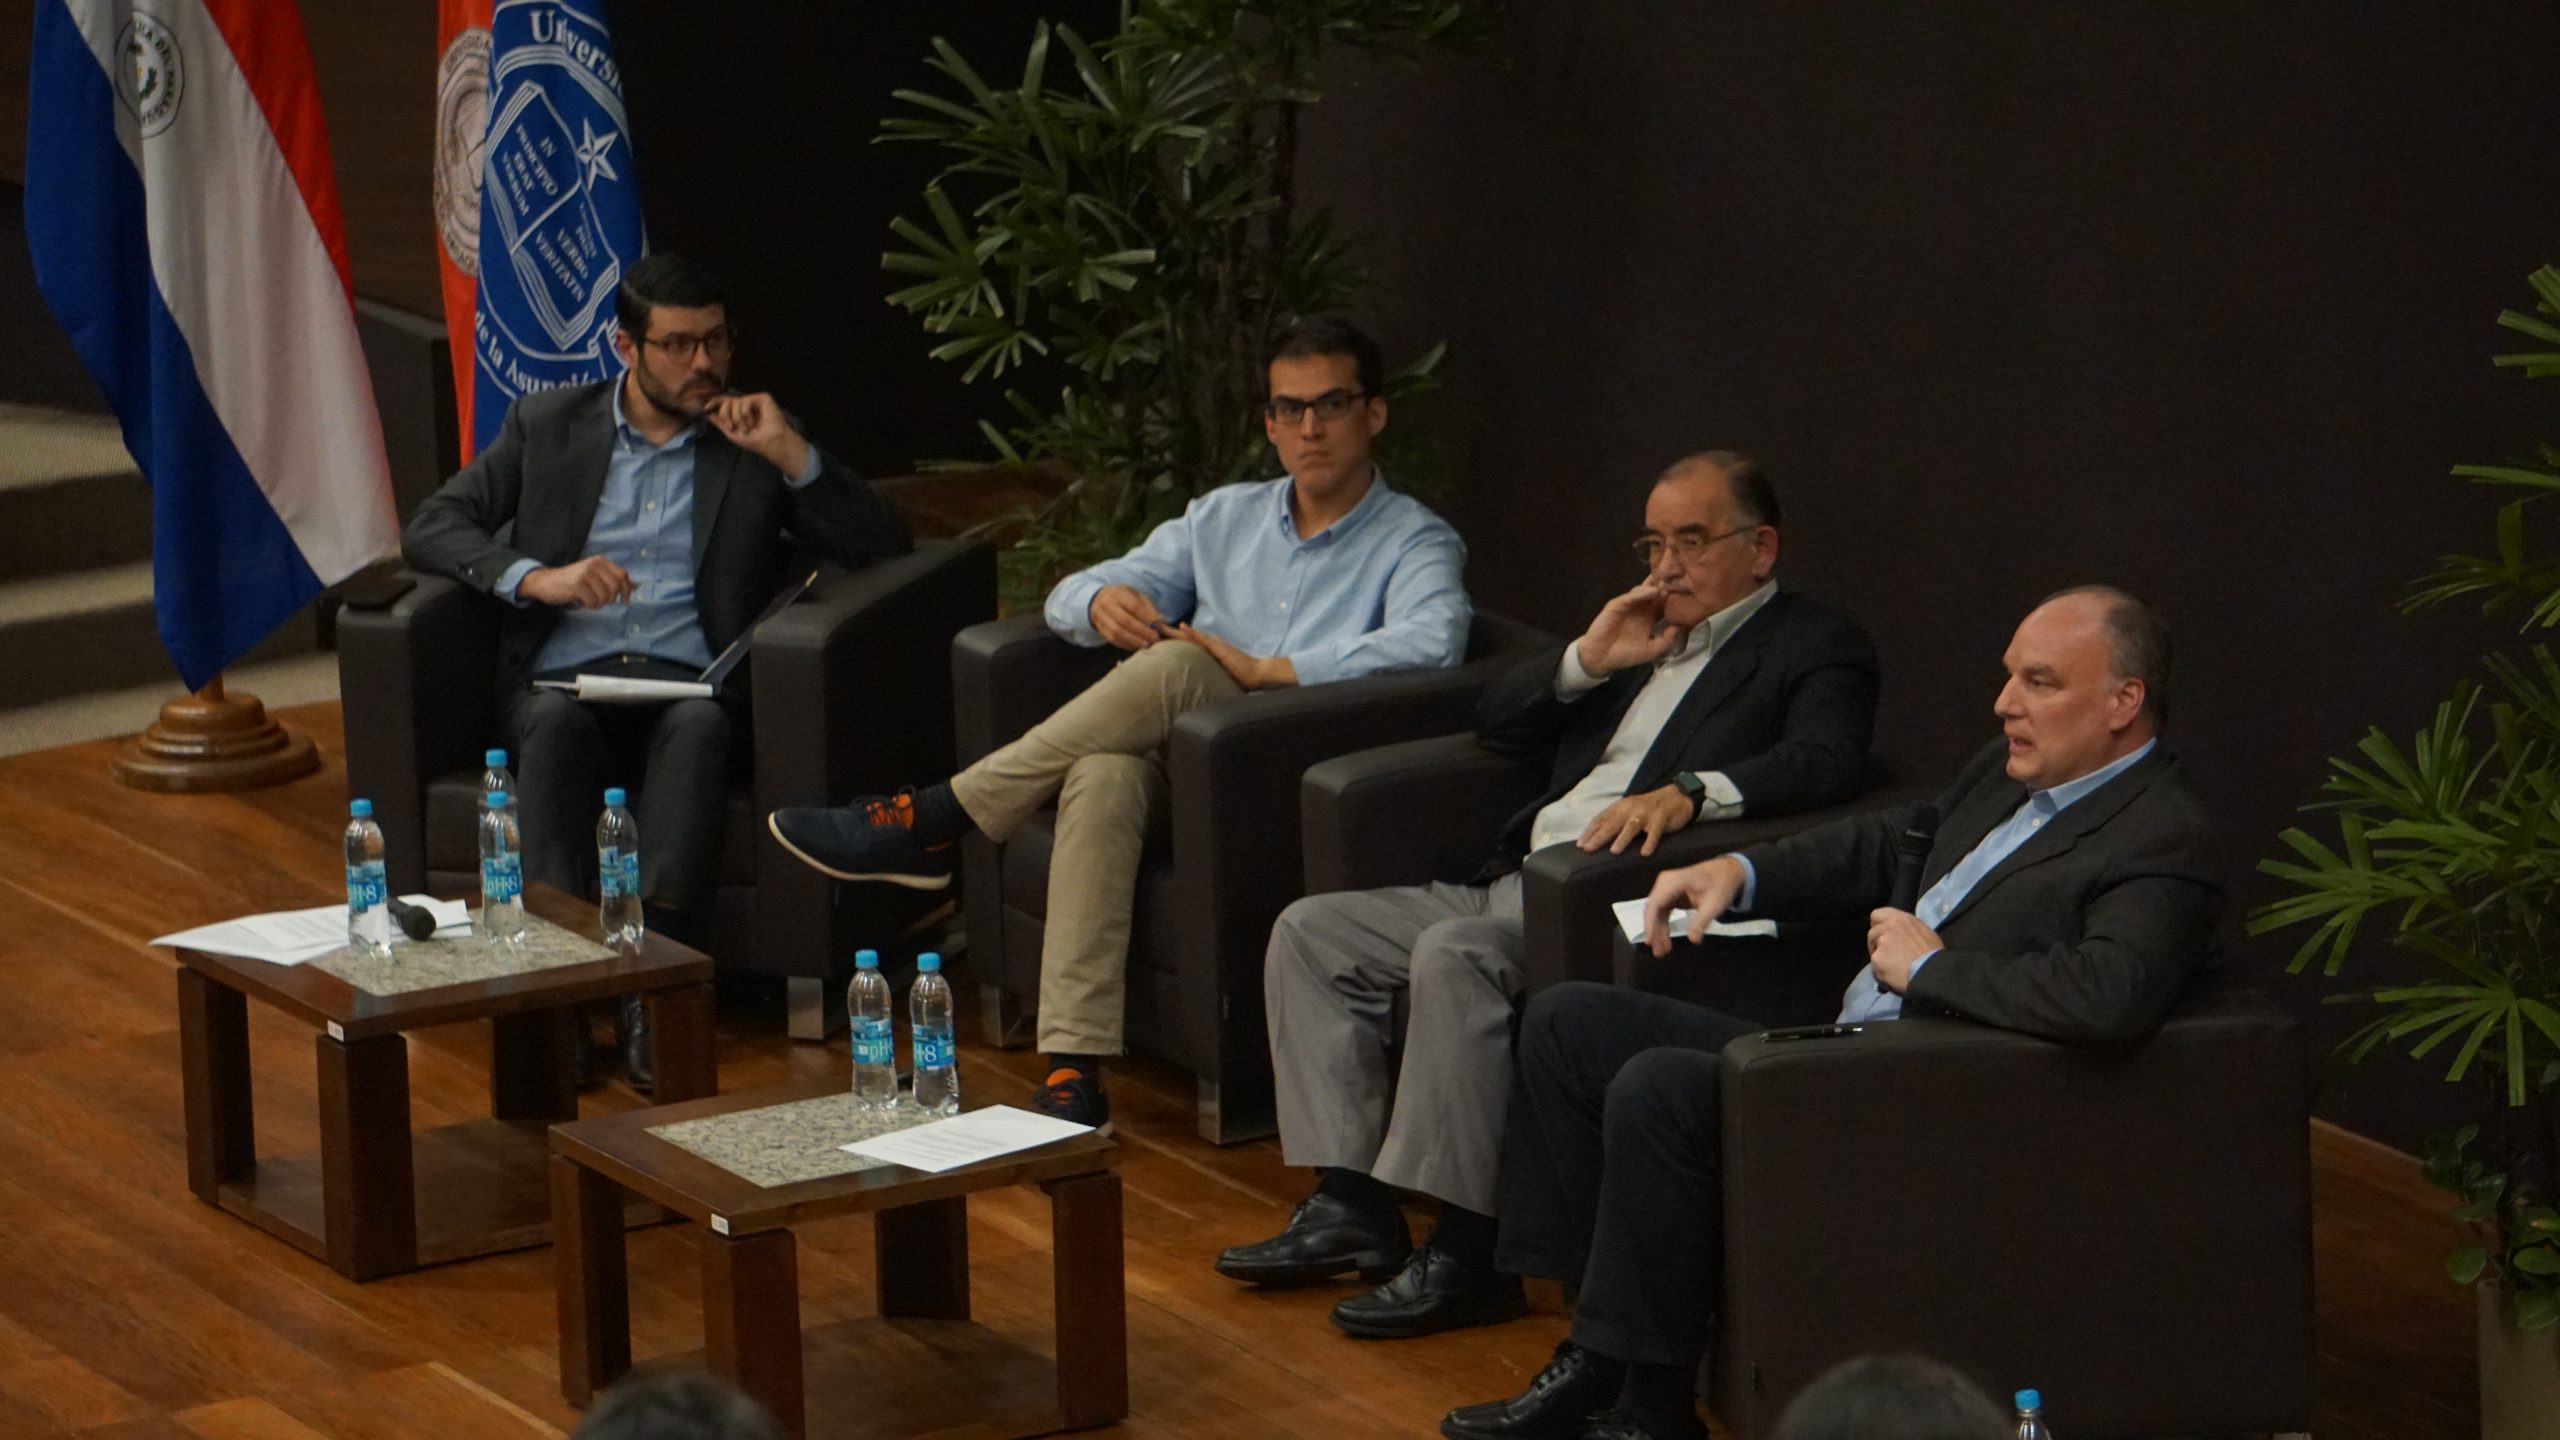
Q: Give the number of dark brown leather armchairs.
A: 4